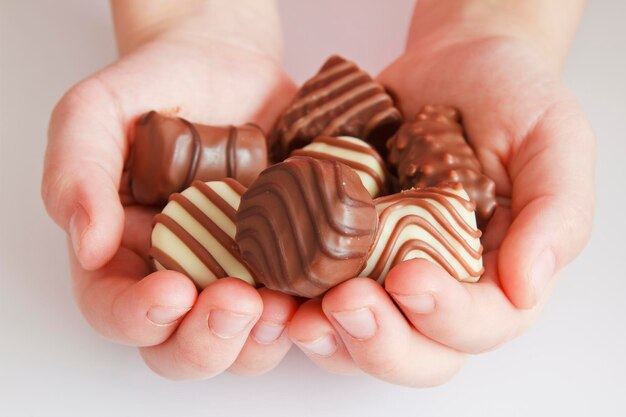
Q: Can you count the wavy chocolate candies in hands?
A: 2